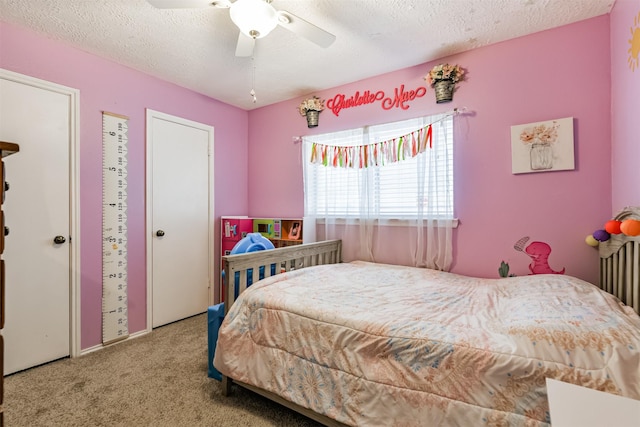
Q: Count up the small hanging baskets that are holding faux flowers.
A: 2